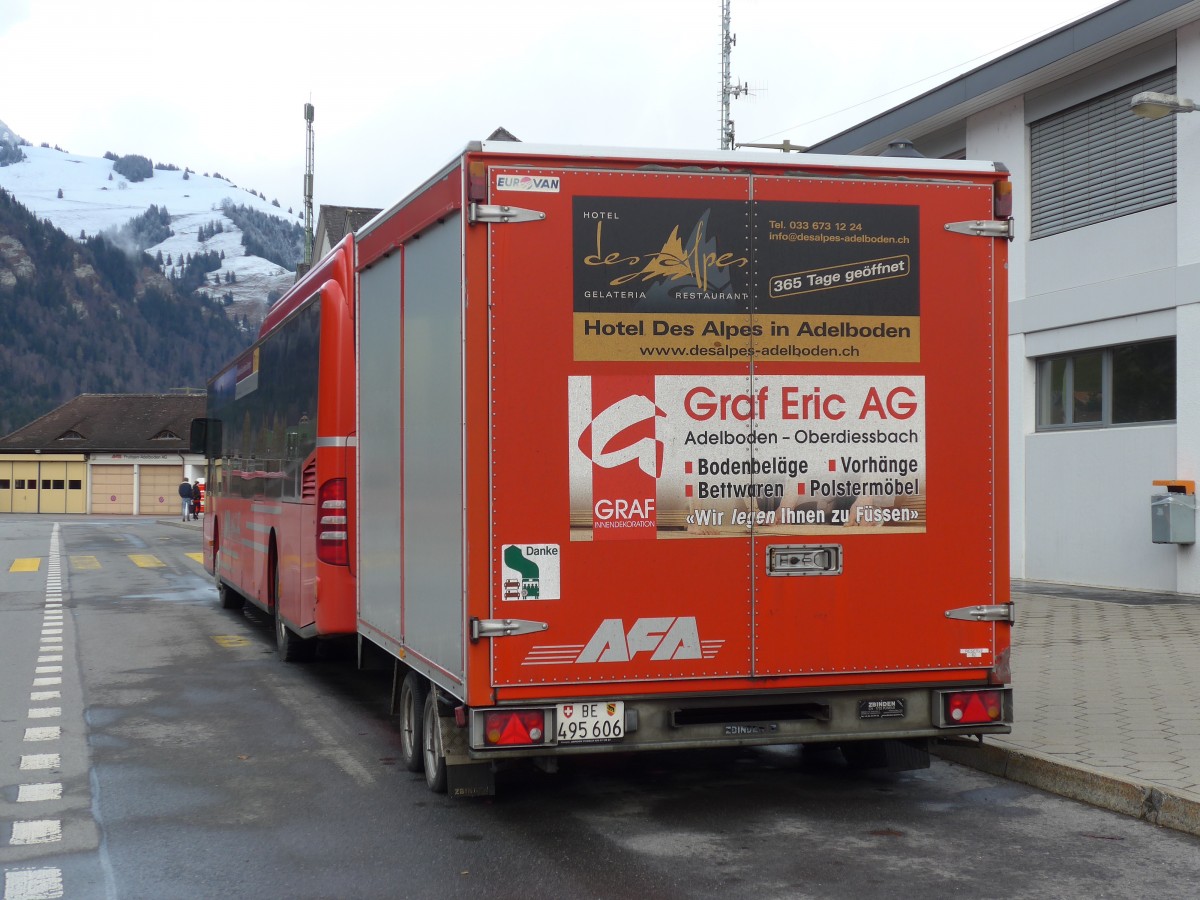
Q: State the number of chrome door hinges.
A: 4